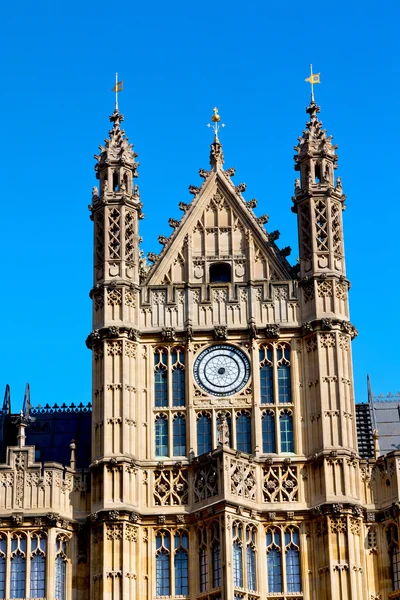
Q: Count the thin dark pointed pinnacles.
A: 3